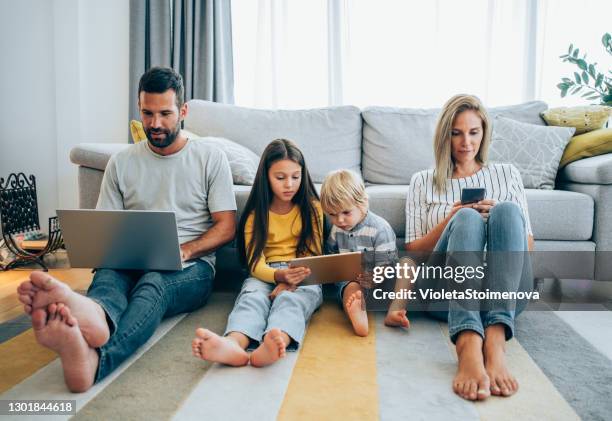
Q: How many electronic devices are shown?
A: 3